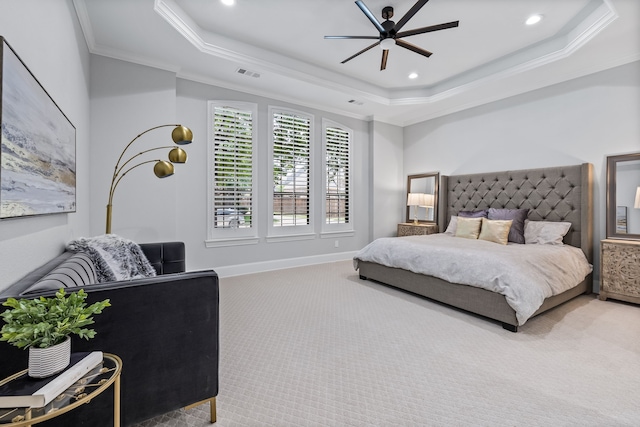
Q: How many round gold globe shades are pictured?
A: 3